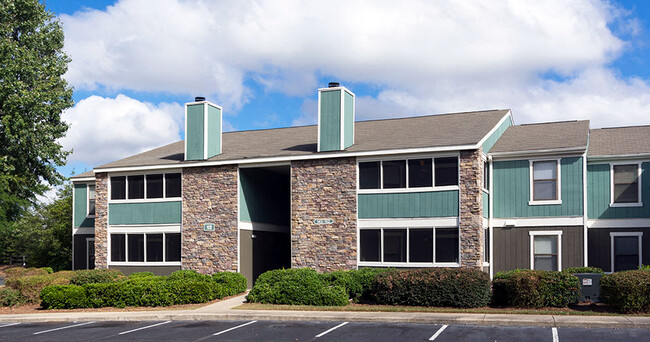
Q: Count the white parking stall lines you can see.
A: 7